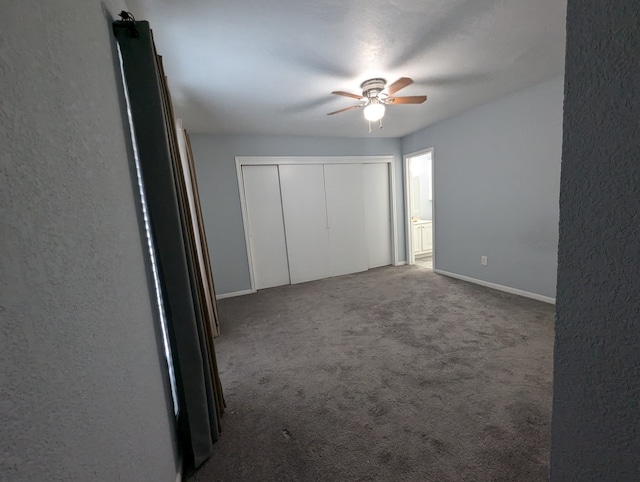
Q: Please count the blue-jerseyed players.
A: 0